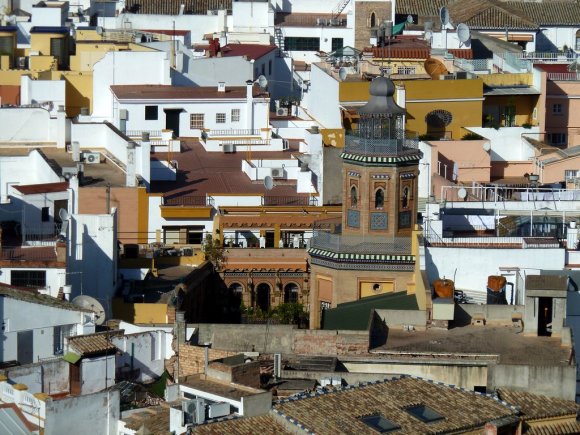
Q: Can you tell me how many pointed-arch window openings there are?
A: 4